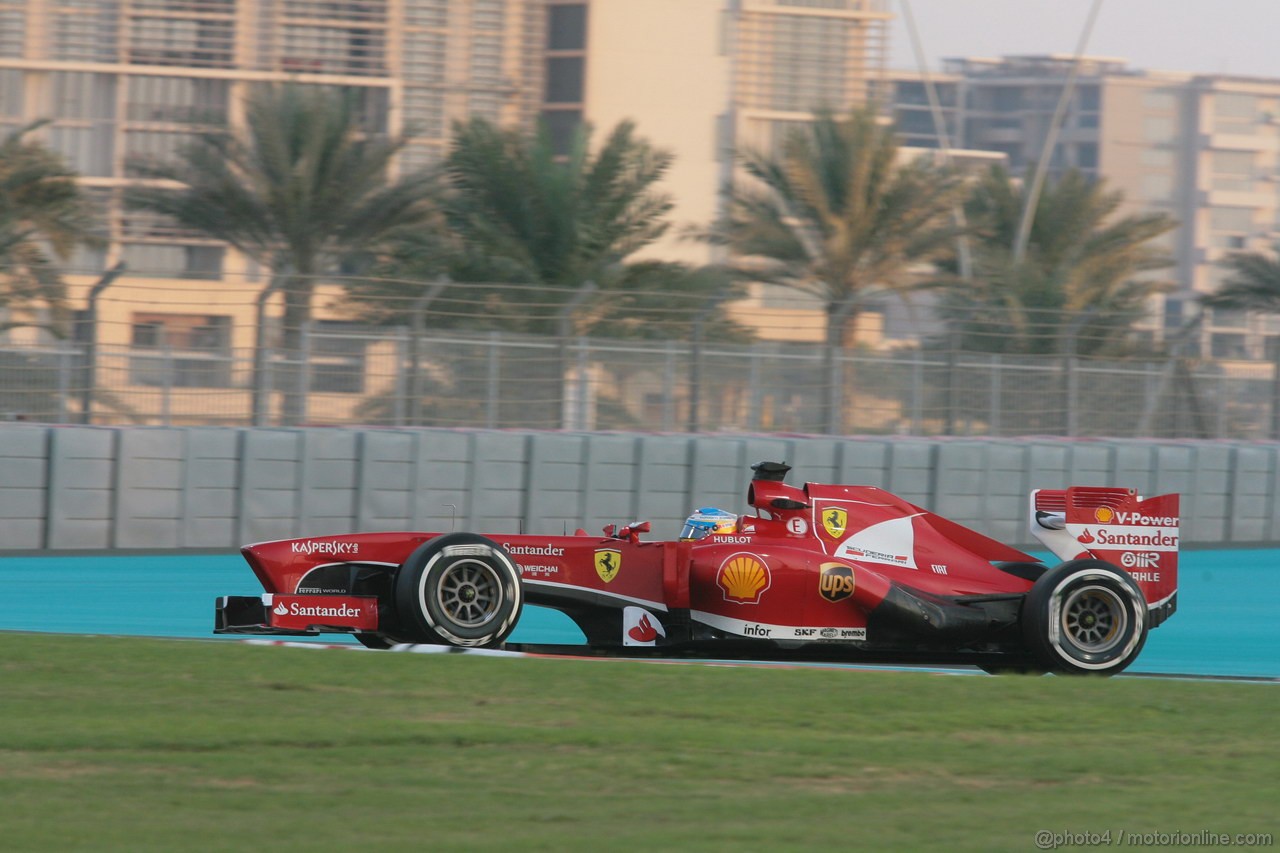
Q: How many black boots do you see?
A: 0